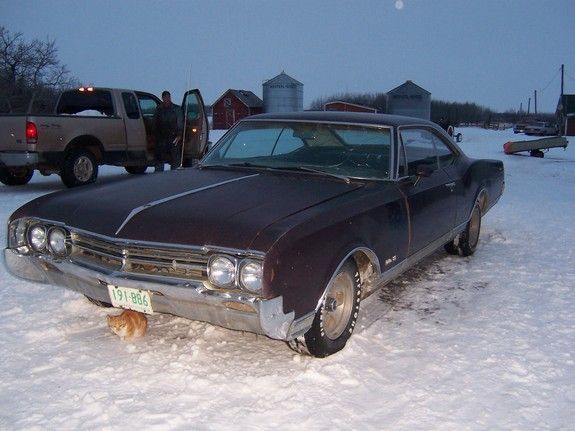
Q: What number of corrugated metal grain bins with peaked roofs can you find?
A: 2